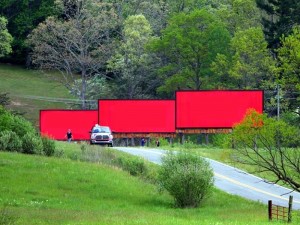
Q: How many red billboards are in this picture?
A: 3